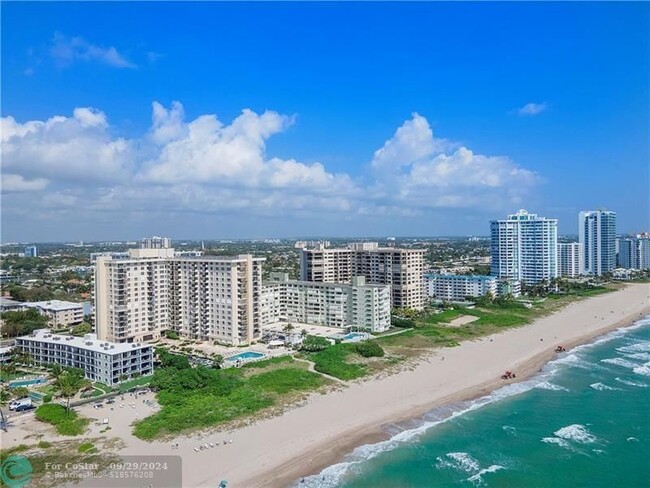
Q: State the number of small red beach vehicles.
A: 2